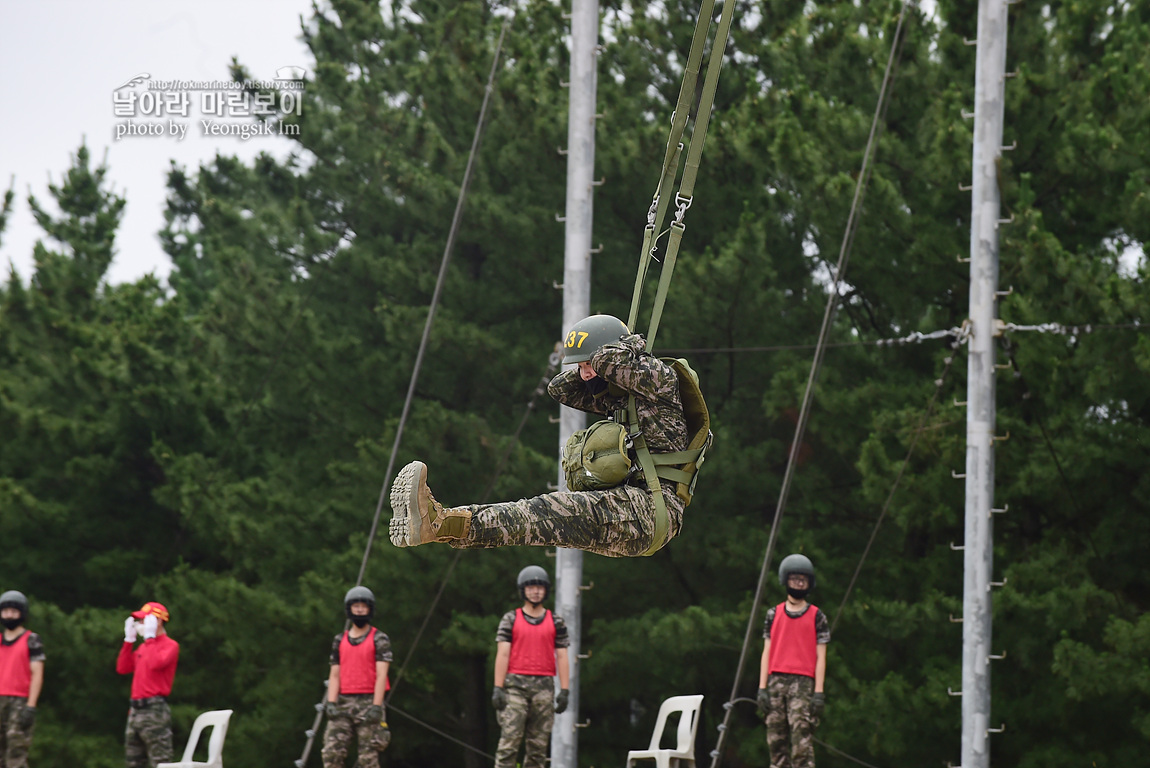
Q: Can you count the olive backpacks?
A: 1